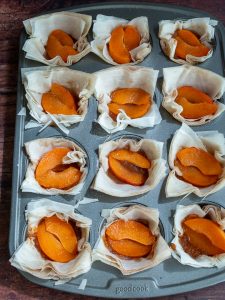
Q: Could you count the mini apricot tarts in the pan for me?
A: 12